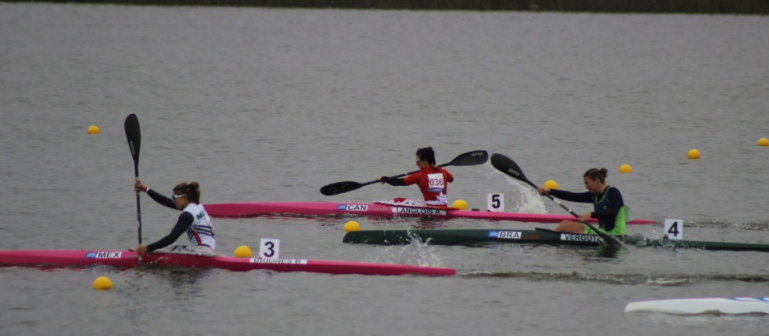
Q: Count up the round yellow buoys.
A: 9